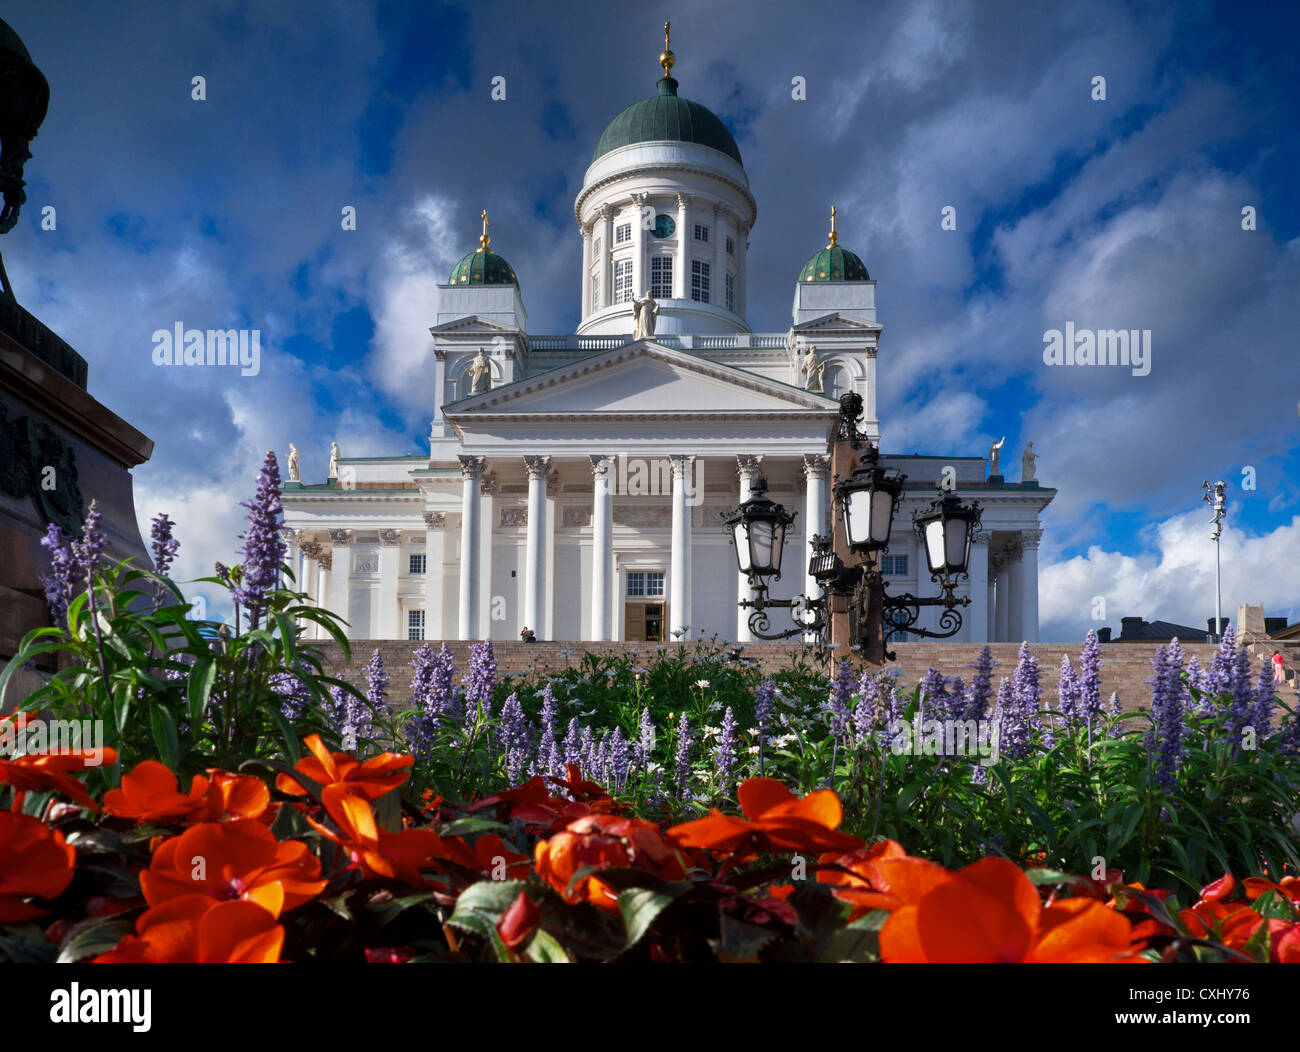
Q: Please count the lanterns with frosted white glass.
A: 3